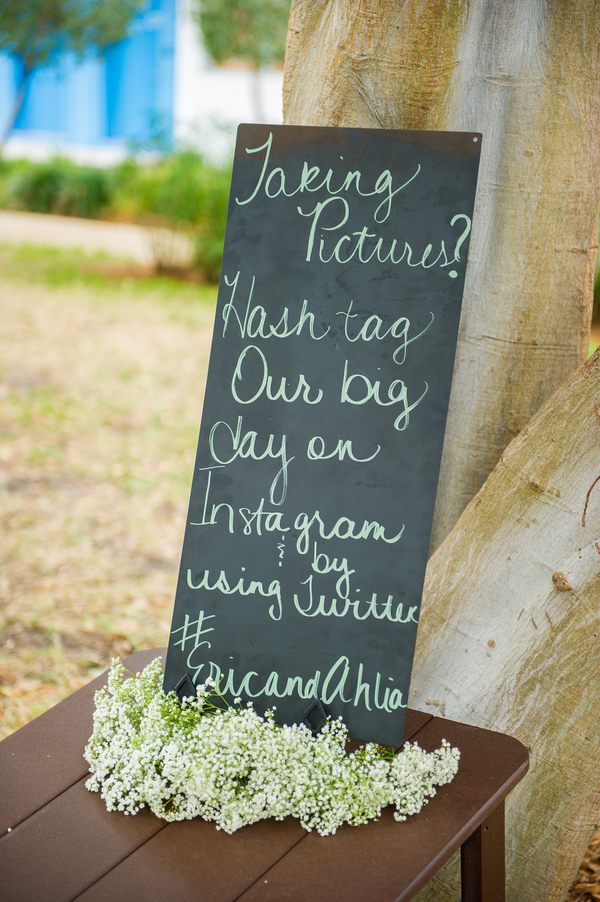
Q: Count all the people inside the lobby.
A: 0